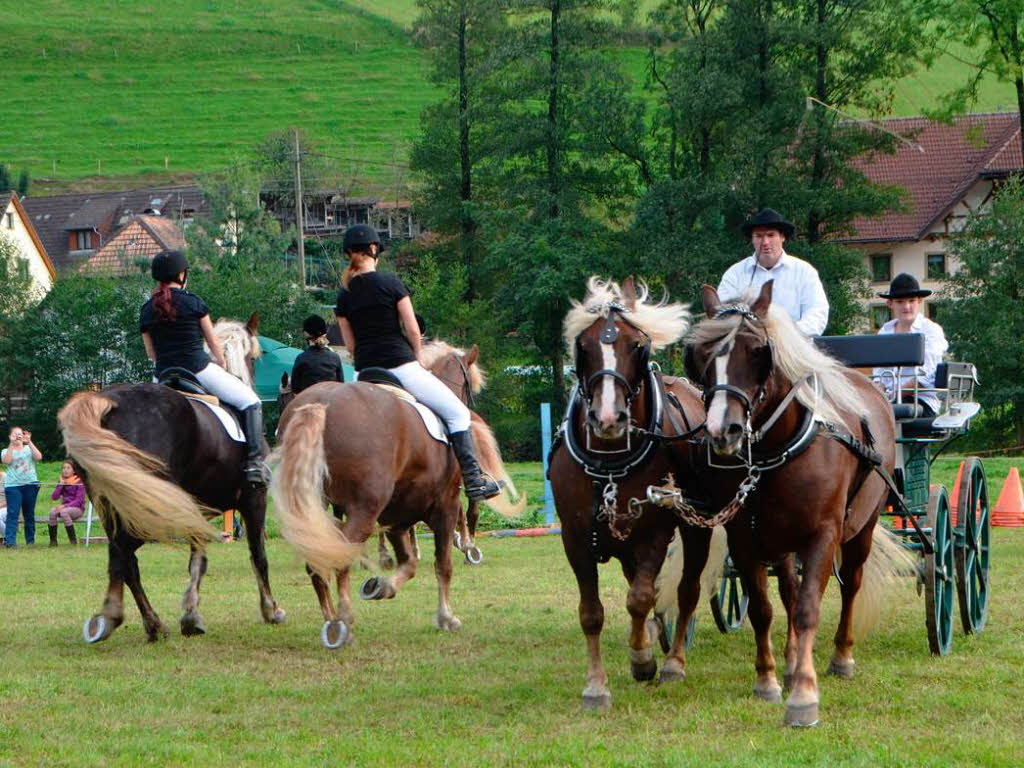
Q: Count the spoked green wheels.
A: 4